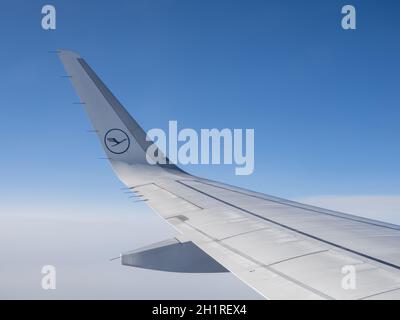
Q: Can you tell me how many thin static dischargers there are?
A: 10